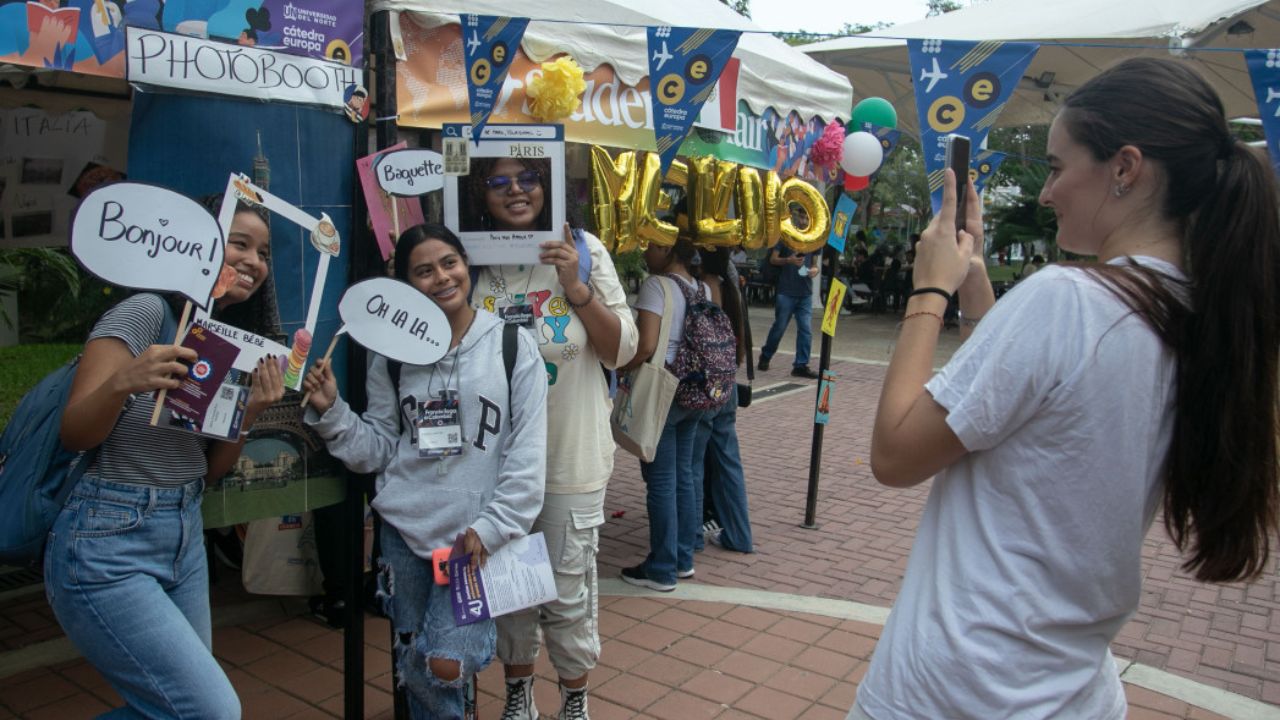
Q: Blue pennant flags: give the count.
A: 6